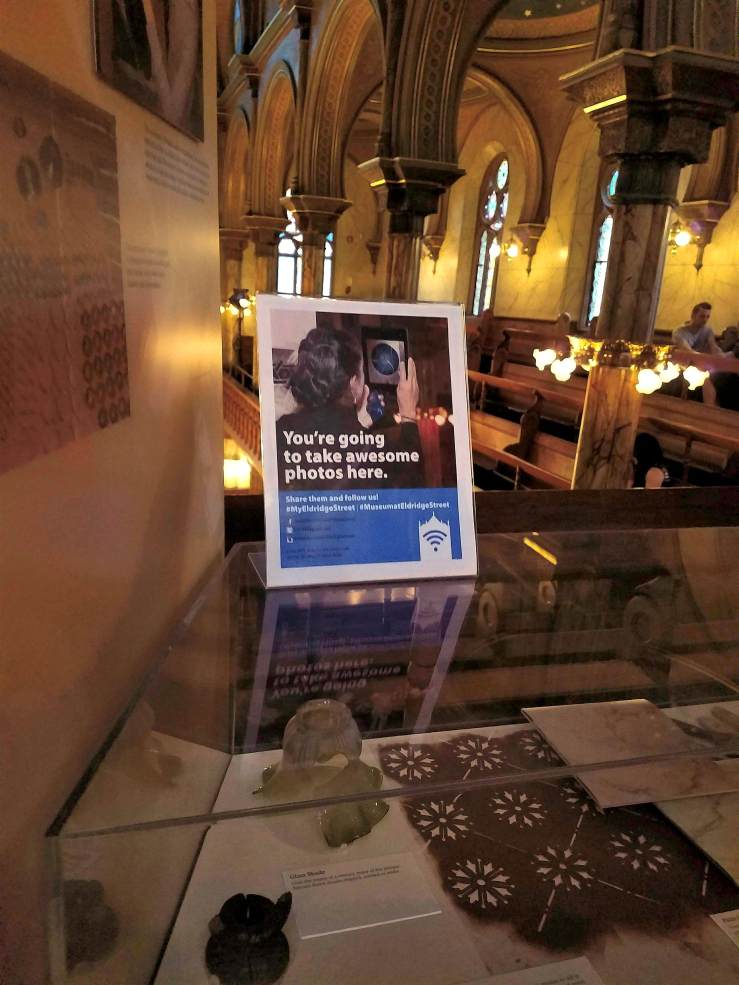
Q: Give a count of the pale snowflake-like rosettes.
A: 9